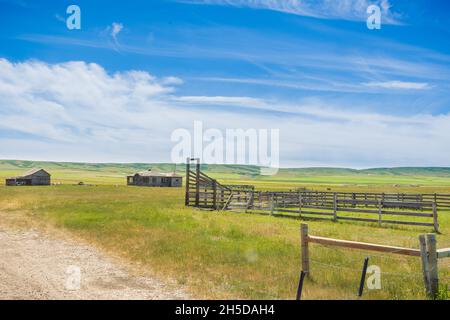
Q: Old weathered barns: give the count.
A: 2